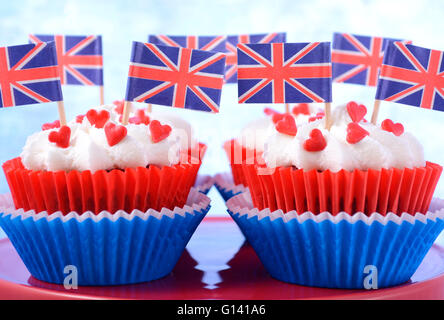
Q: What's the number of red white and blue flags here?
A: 8